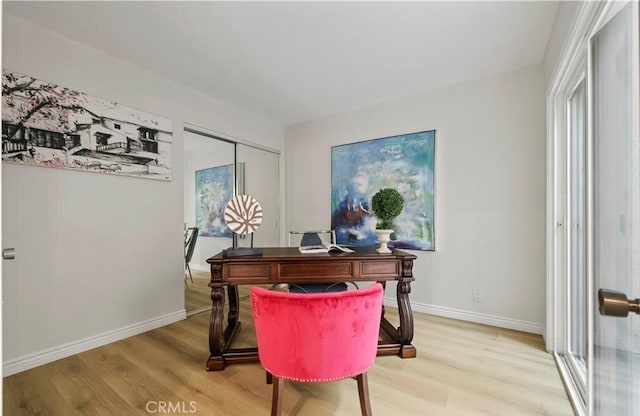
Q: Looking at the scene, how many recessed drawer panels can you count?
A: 3